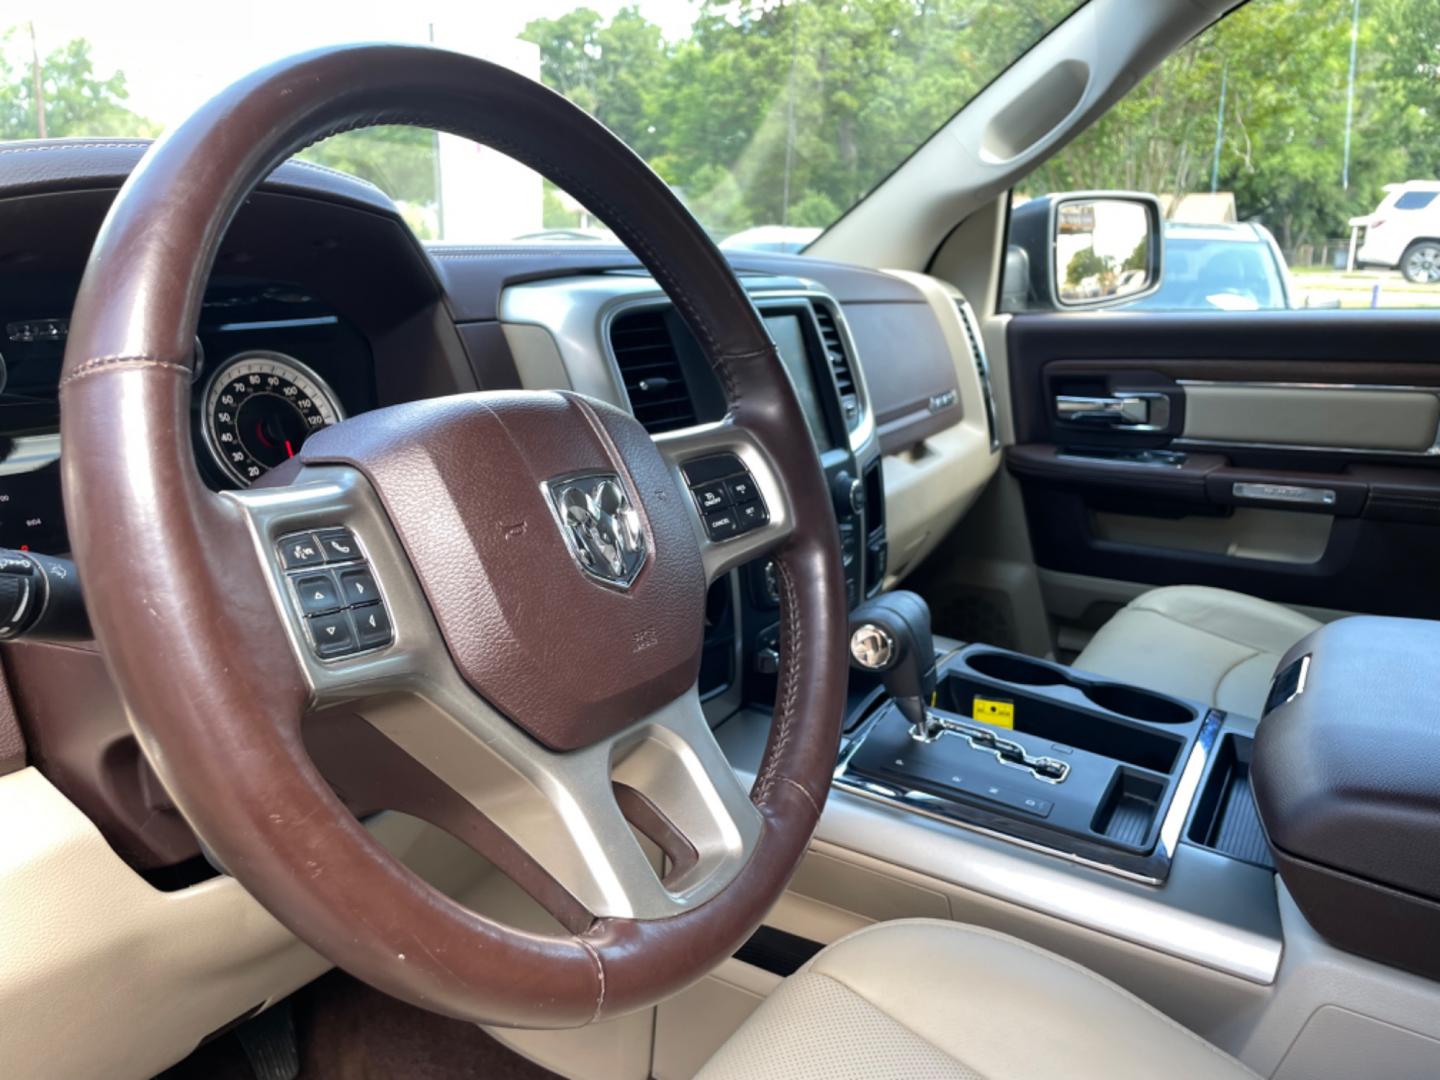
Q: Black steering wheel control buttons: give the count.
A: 10